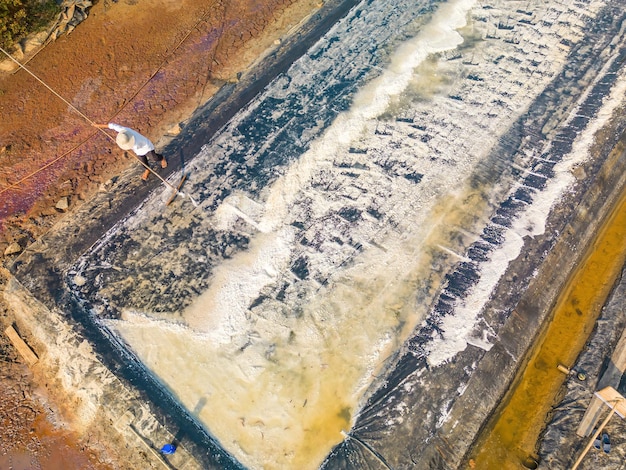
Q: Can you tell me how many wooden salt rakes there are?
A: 2